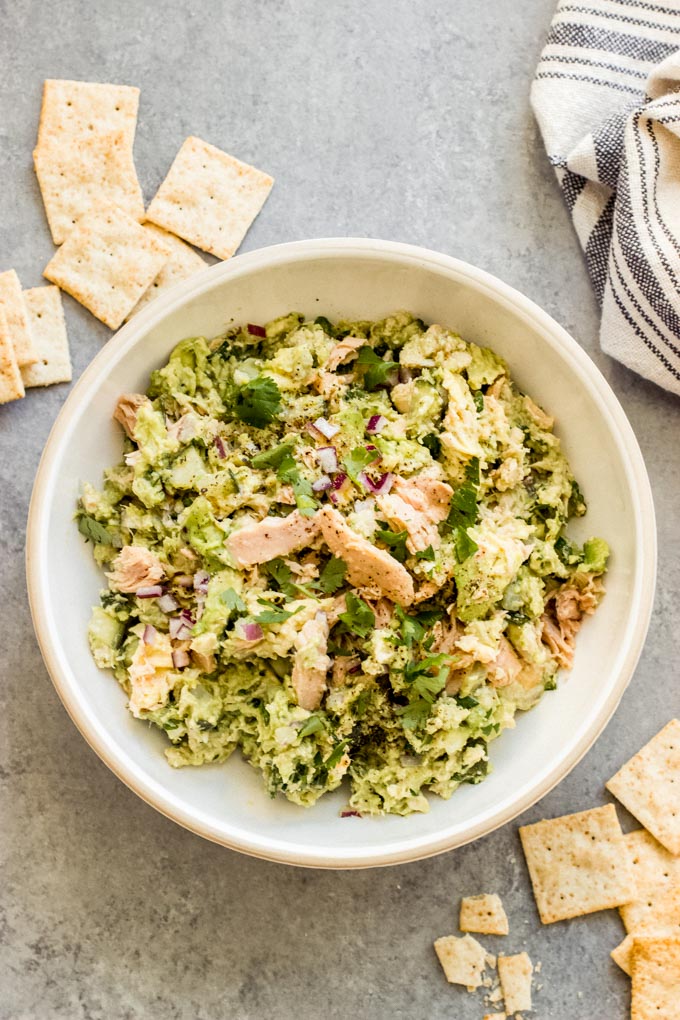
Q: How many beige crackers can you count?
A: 13